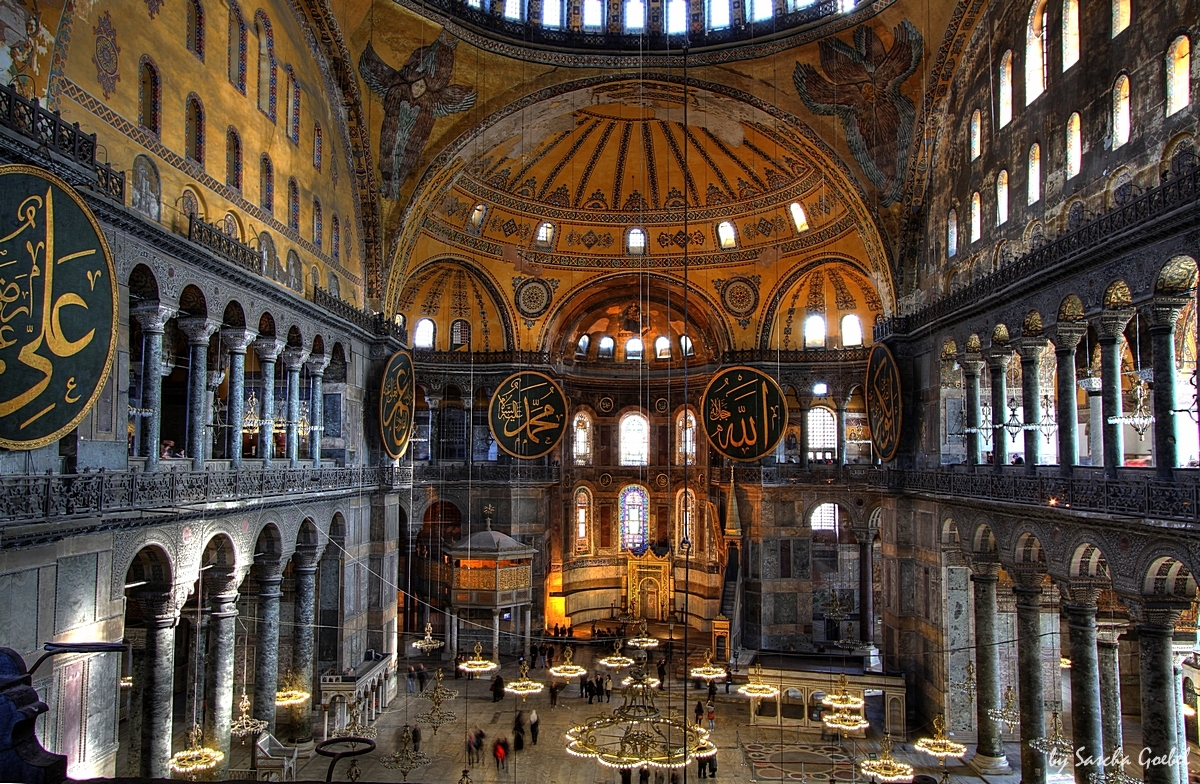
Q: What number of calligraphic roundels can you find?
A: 5